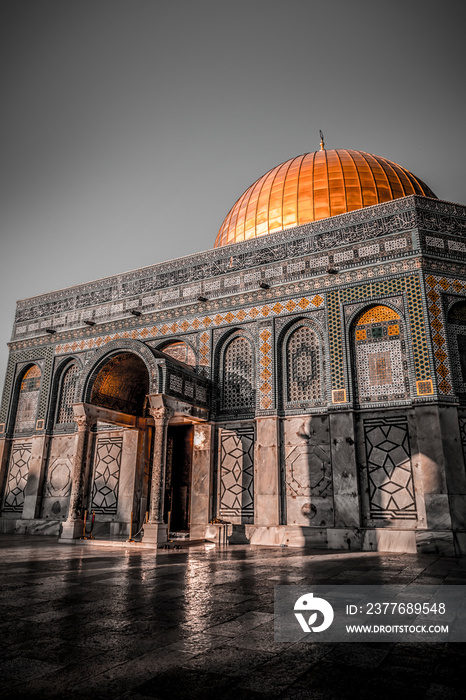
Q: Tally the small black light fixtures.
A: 6